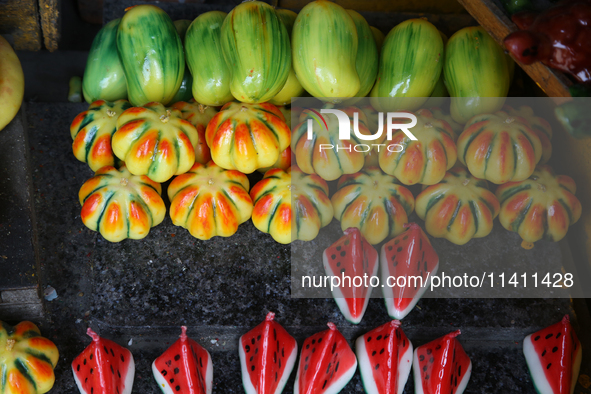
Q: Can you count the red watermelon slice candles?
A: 9